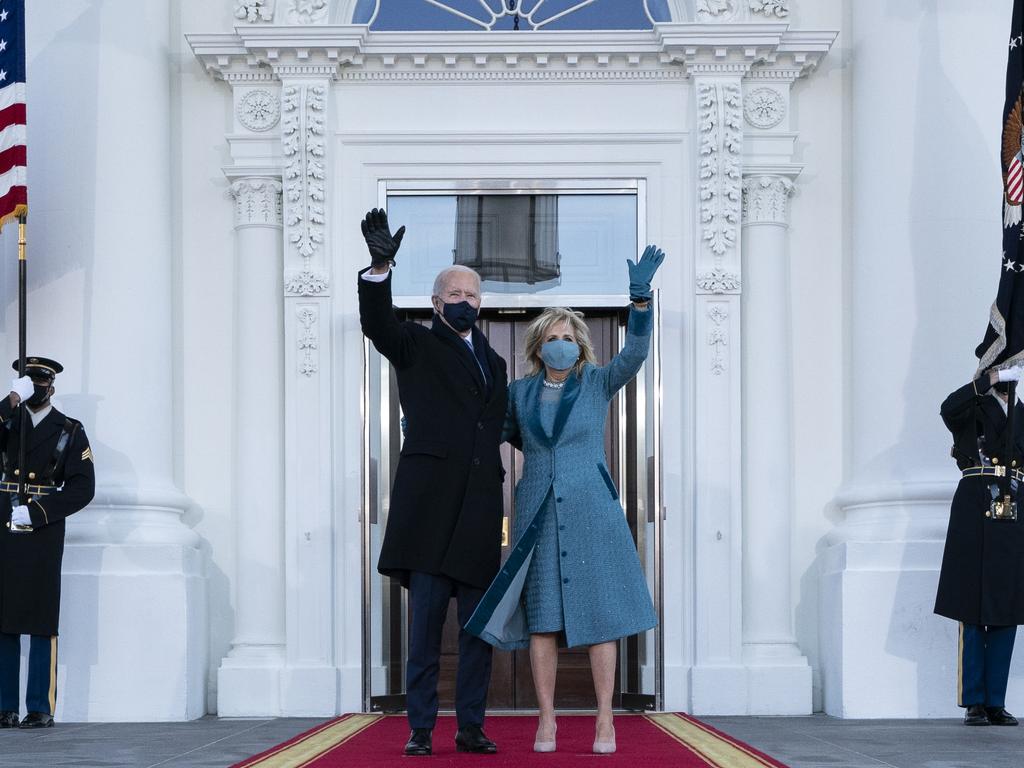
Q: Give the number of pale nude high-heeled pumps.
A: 2